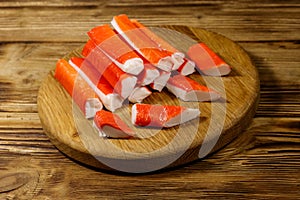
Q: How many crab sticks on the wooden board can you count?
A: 14